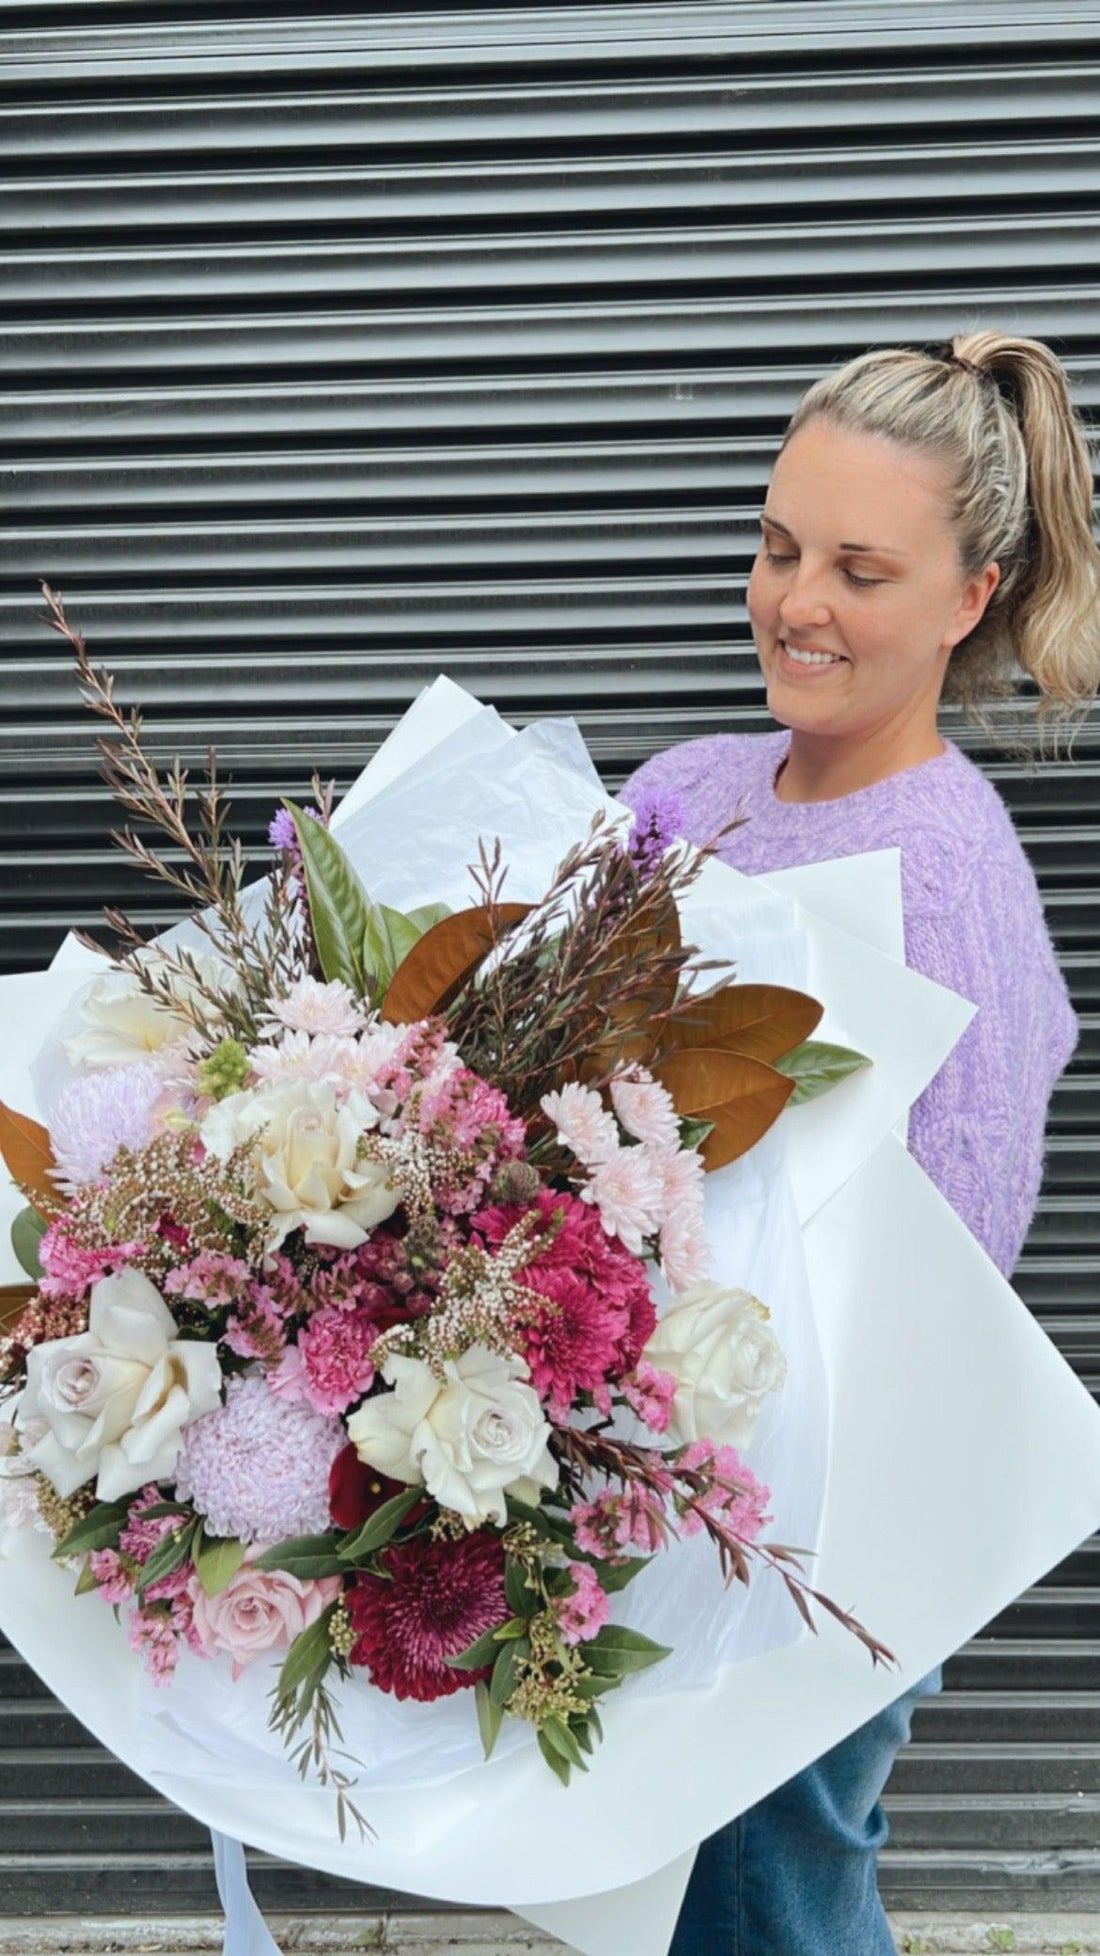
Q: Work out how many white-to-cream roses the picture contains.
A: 5